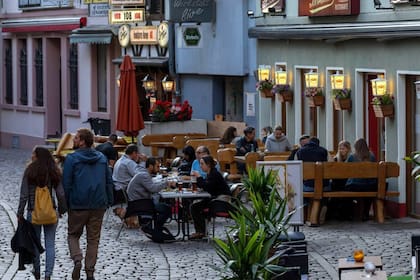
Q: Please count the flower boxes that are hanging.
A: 5